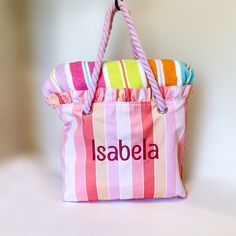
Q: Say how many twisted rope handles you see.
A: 2